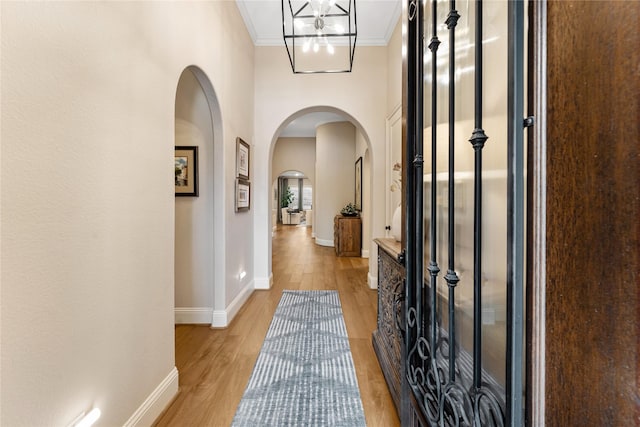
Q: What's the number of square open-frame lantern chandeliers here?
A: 1